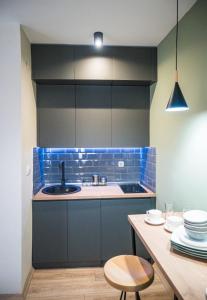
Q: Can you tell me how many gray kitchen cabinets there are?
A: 9